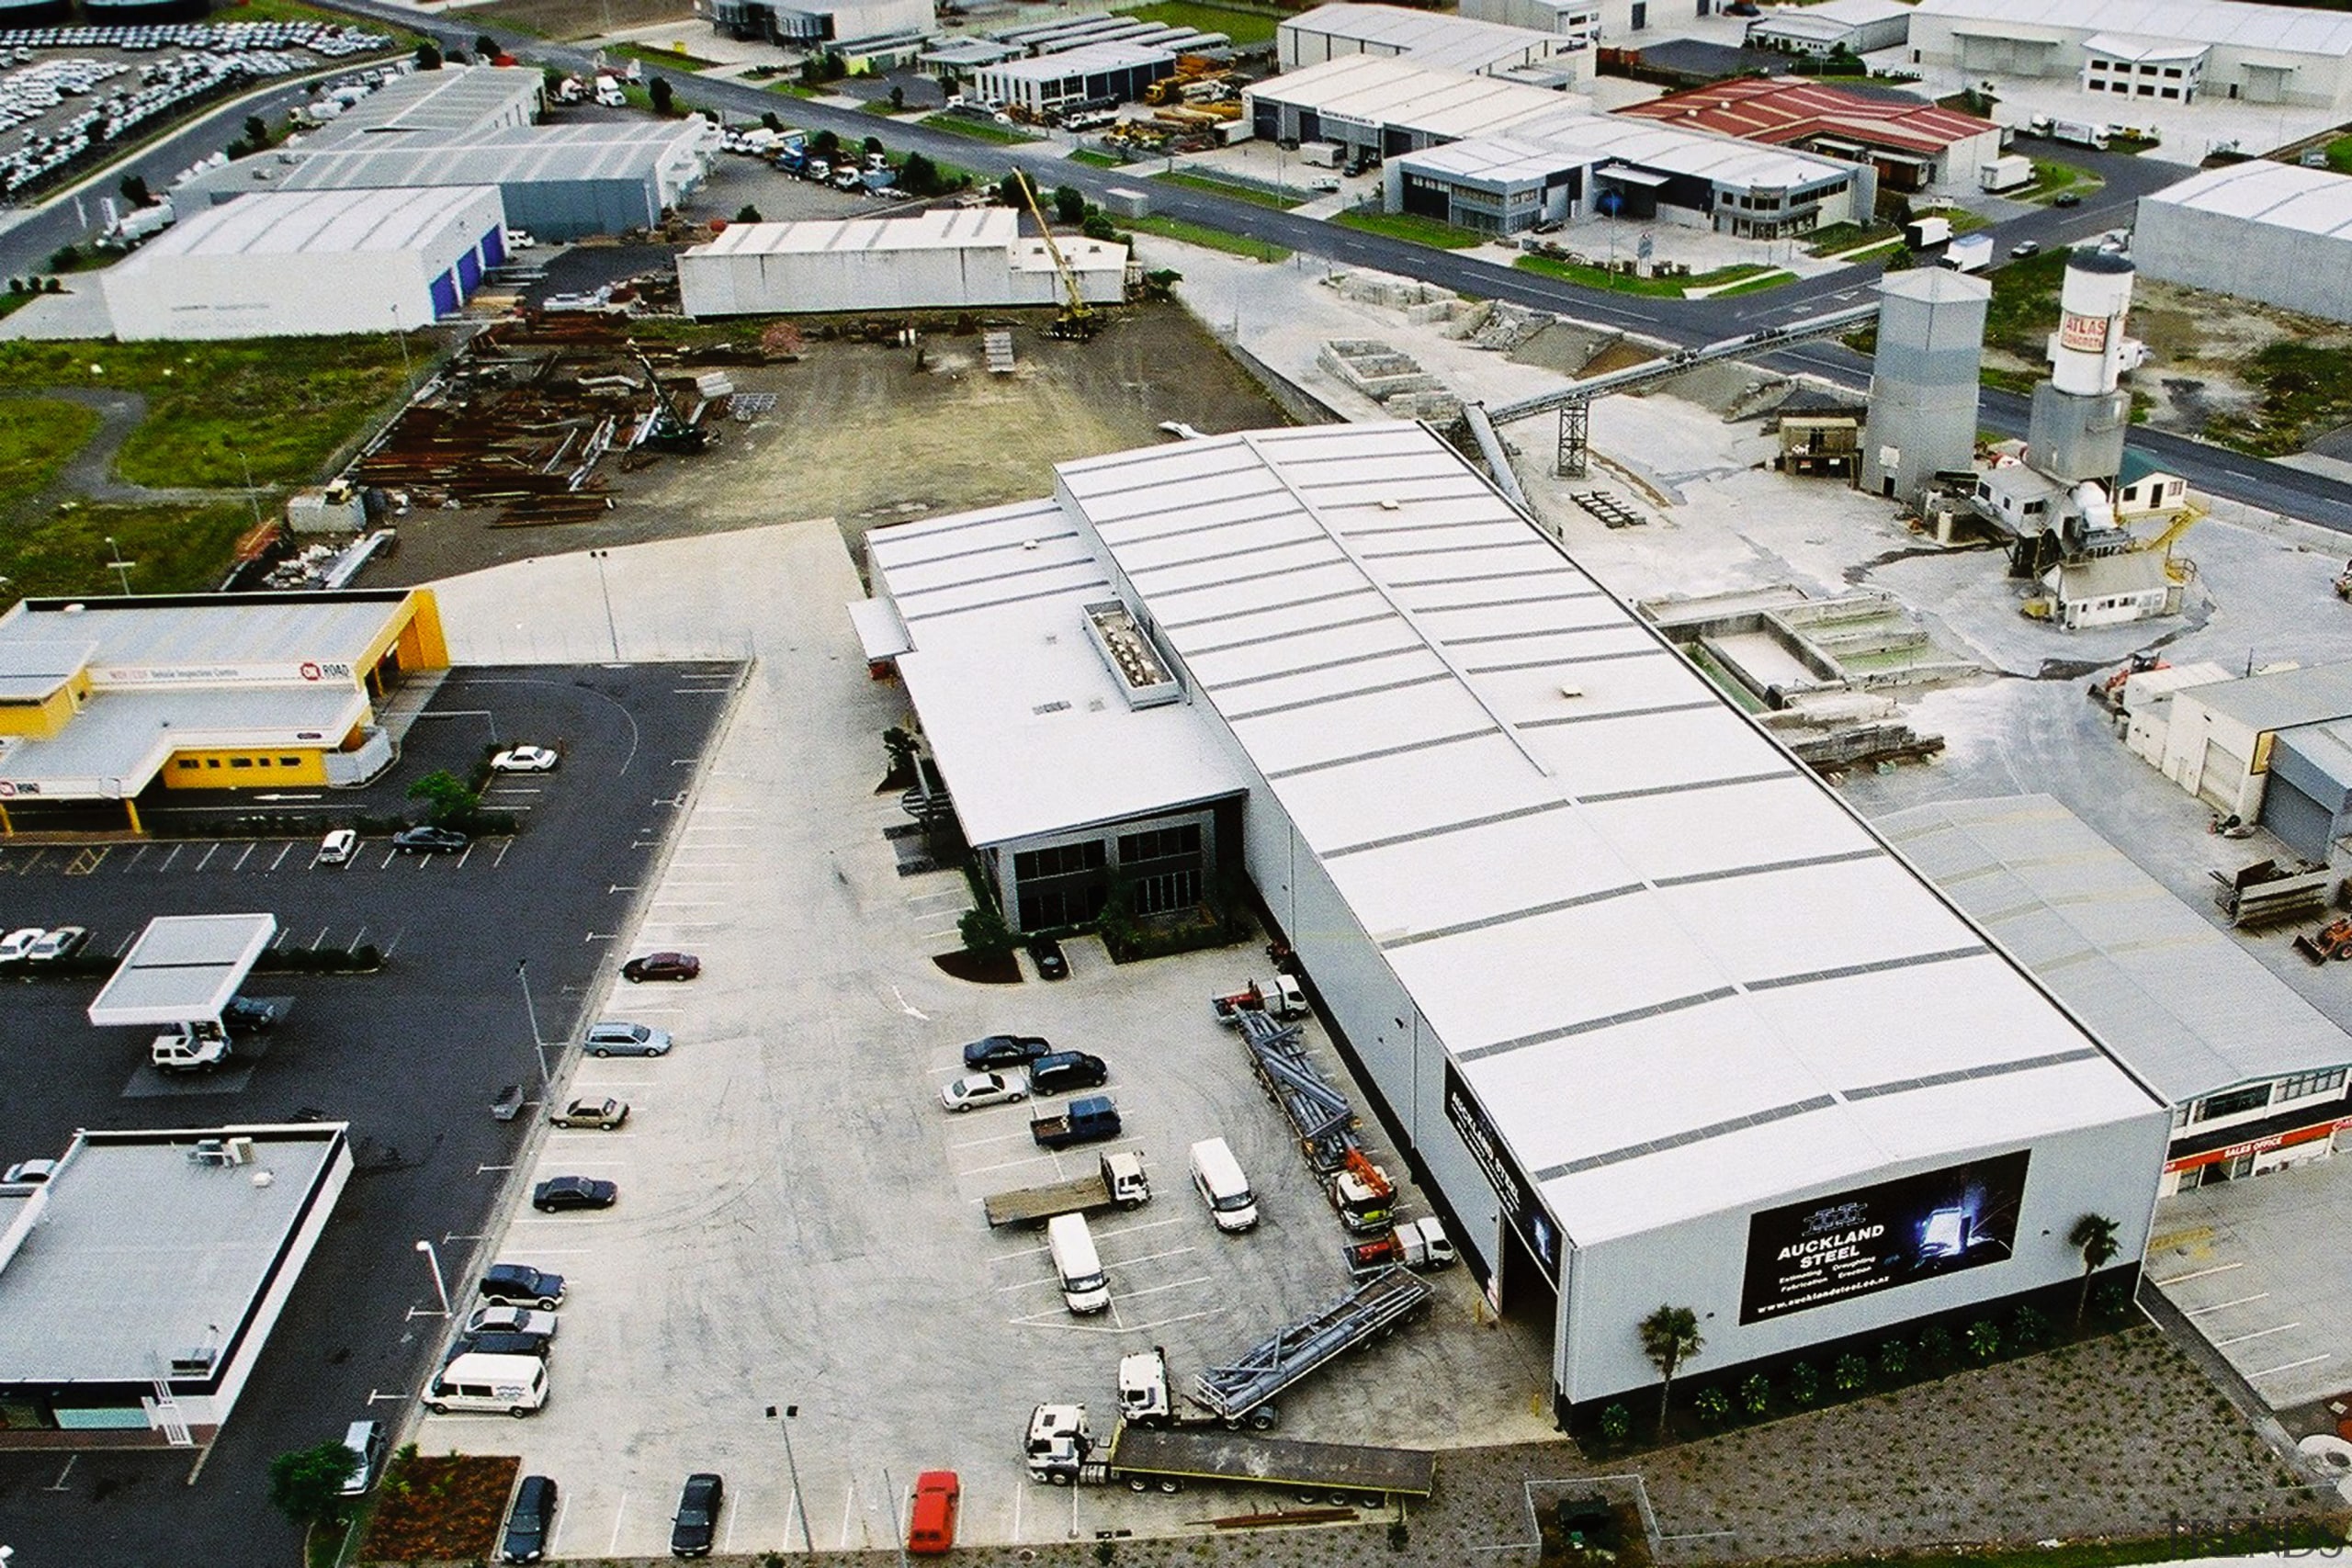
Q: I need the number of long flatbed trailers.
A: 3